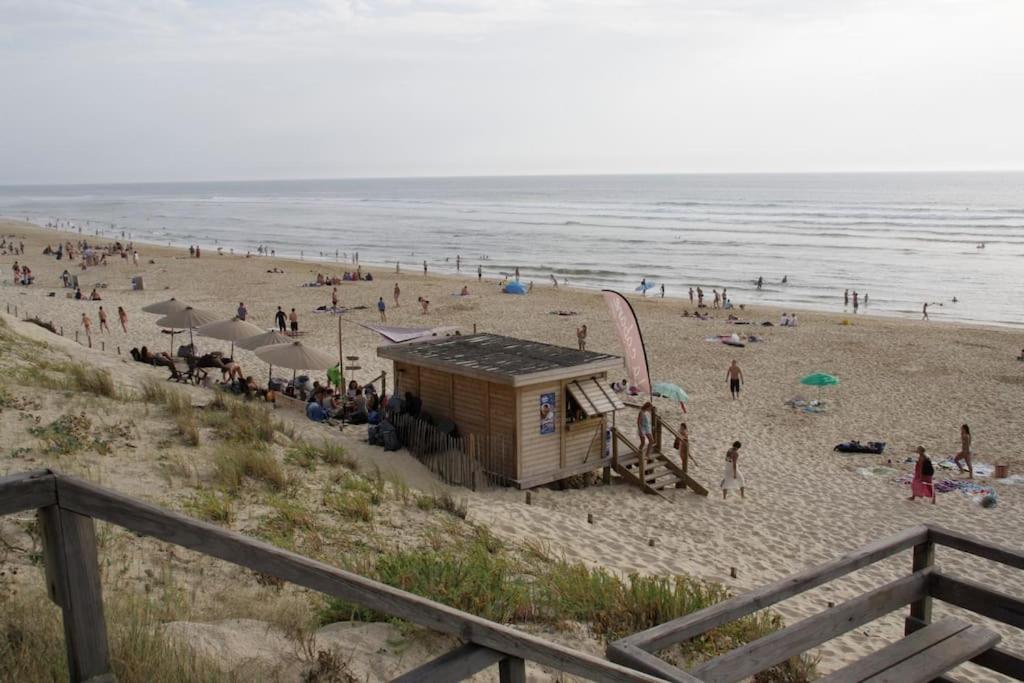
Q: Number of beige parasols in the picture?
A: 5